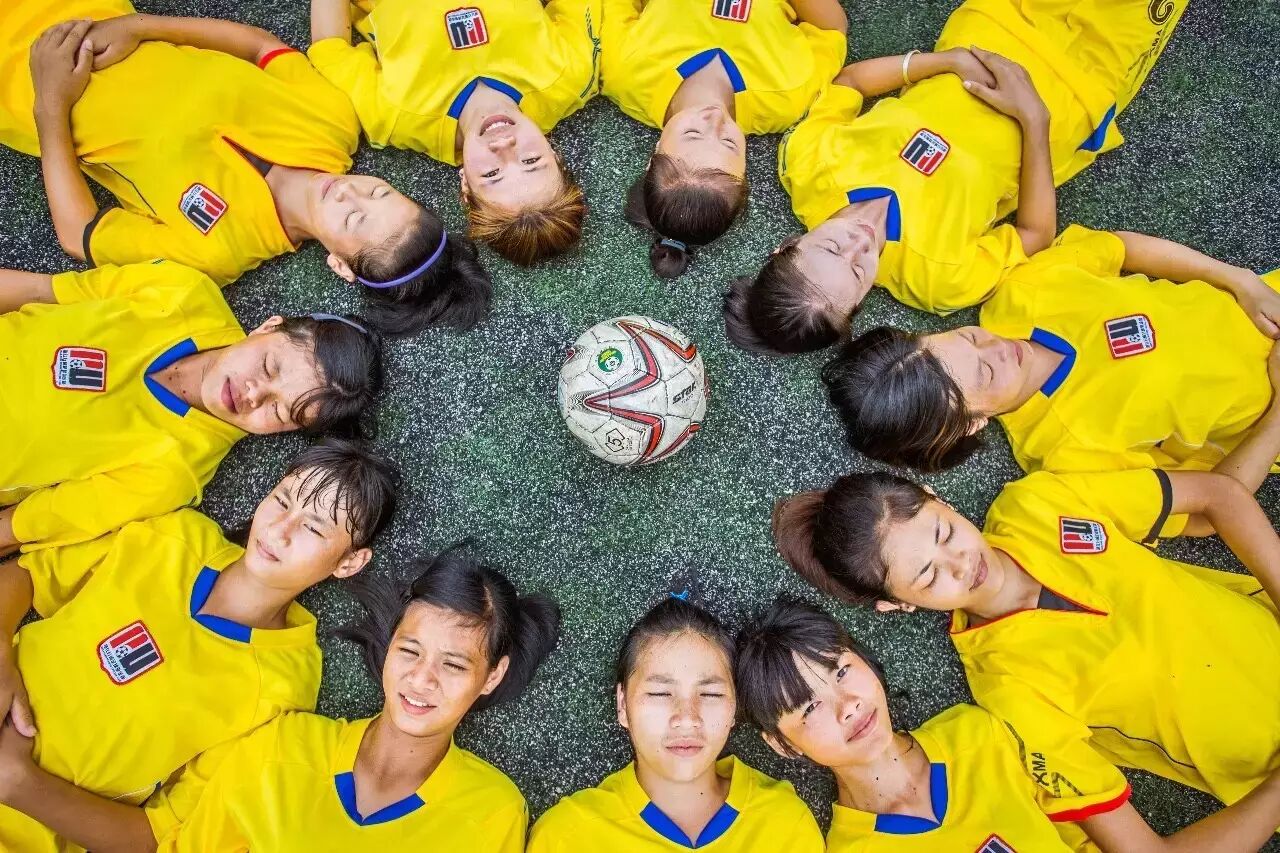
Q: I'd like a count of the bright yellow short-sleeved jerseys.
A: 11